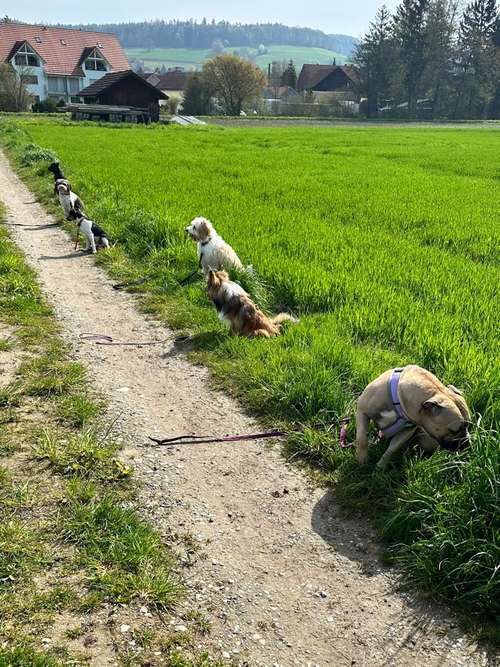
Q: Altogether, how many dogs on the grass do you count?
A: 6